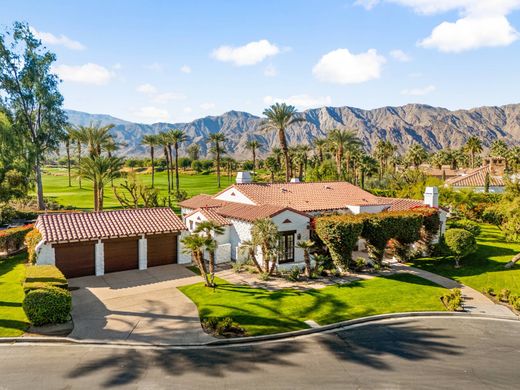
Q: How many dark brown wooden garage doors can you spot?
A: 3